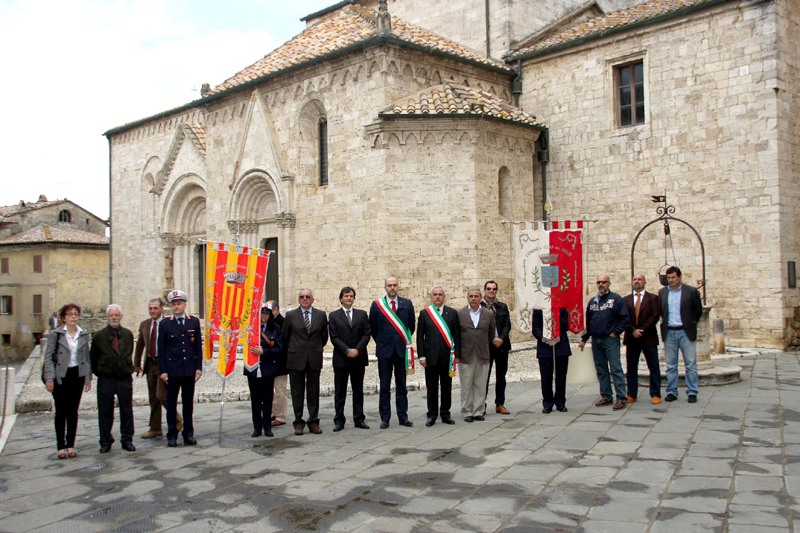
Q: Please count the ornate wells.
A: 1